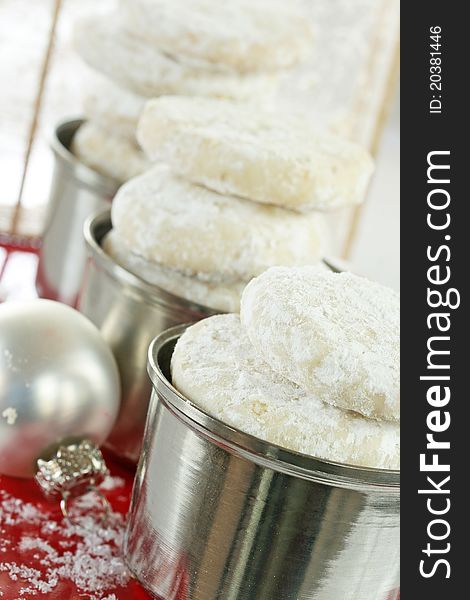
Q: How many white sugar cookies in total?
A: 9